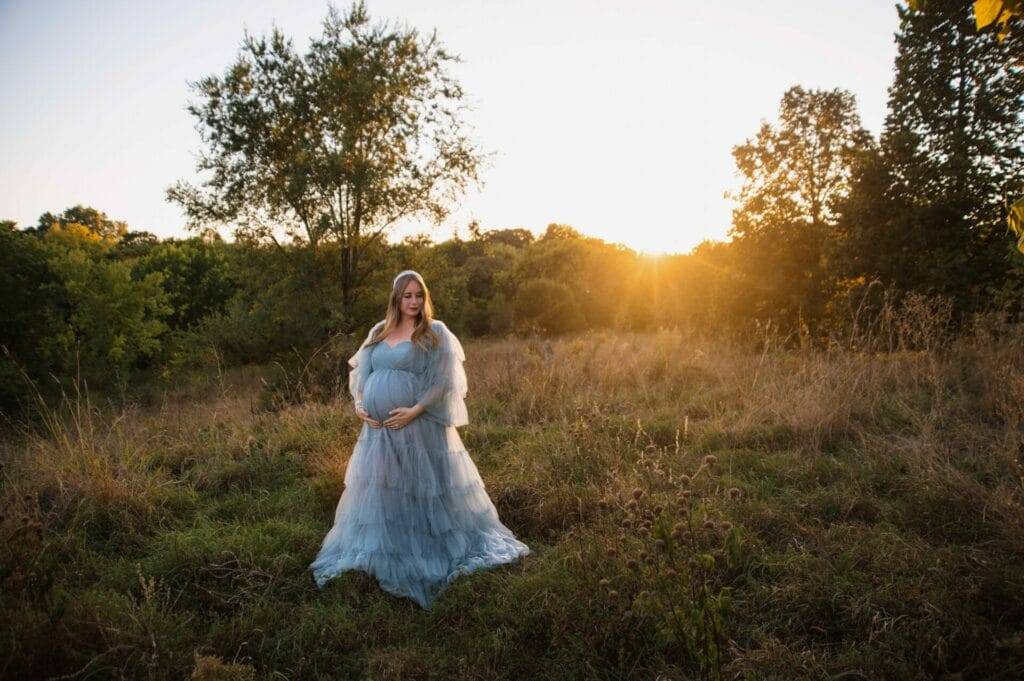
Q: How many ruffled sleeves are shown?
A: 2